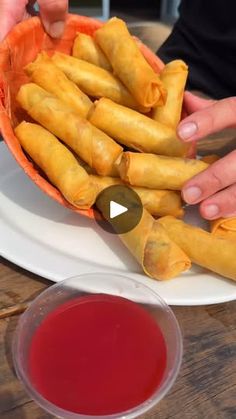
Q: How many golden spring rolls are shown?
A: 13